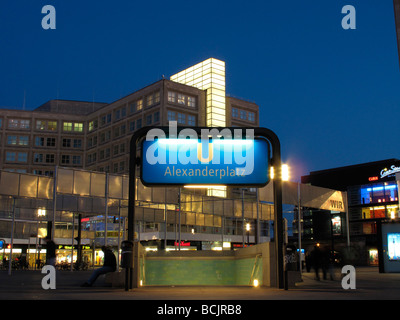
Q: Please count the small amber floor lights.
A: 2